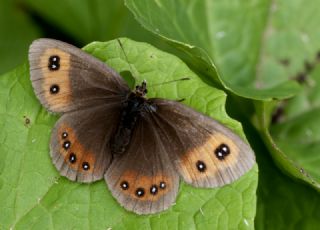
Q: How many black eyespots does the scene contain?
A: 14